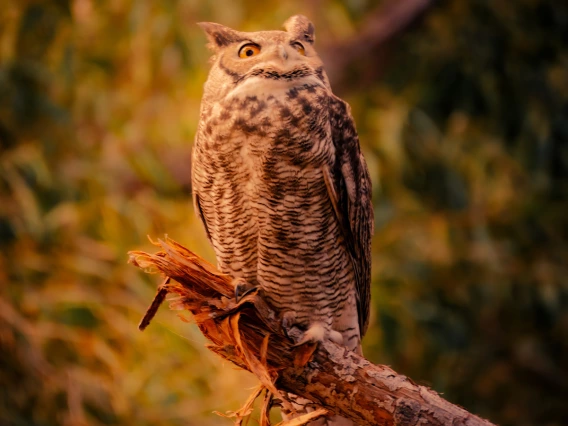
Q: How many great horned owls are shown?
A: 1